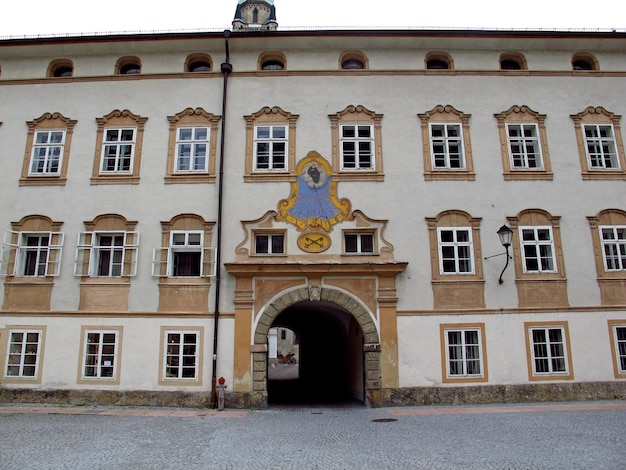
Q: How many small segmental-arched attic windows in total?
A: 8